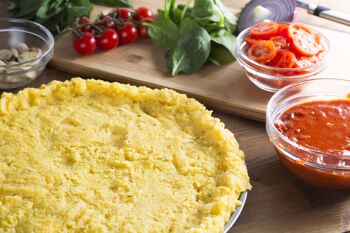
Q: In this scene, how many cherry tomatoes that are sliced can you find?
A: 0